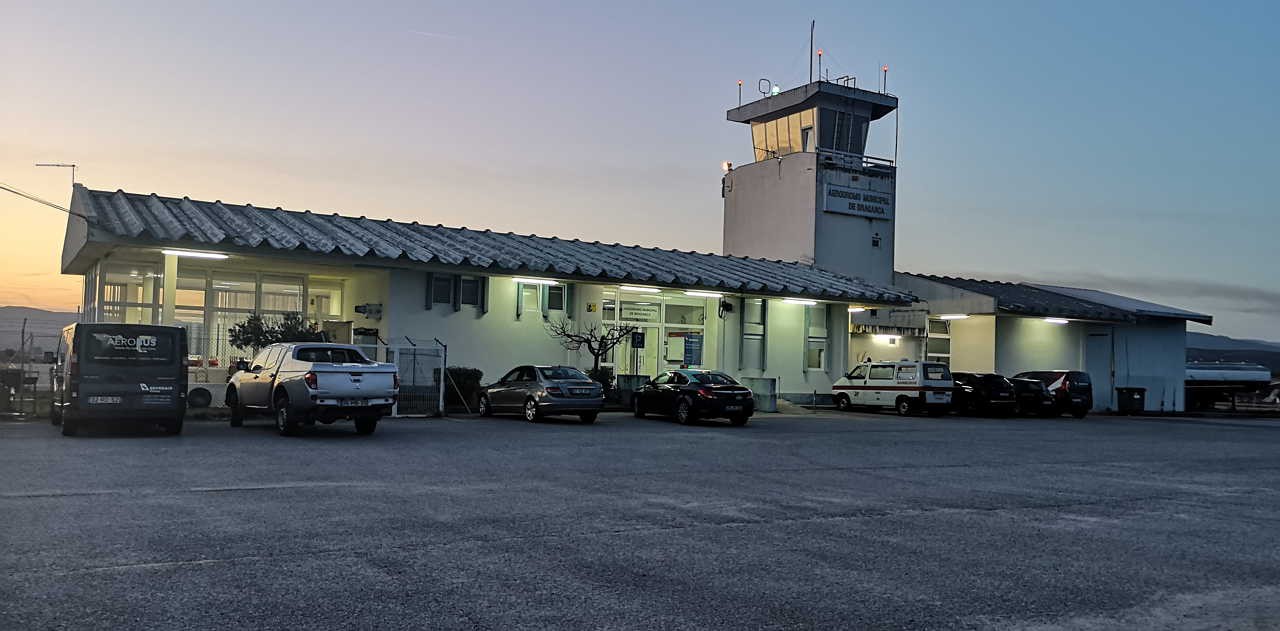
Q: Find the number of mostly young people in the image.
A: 0